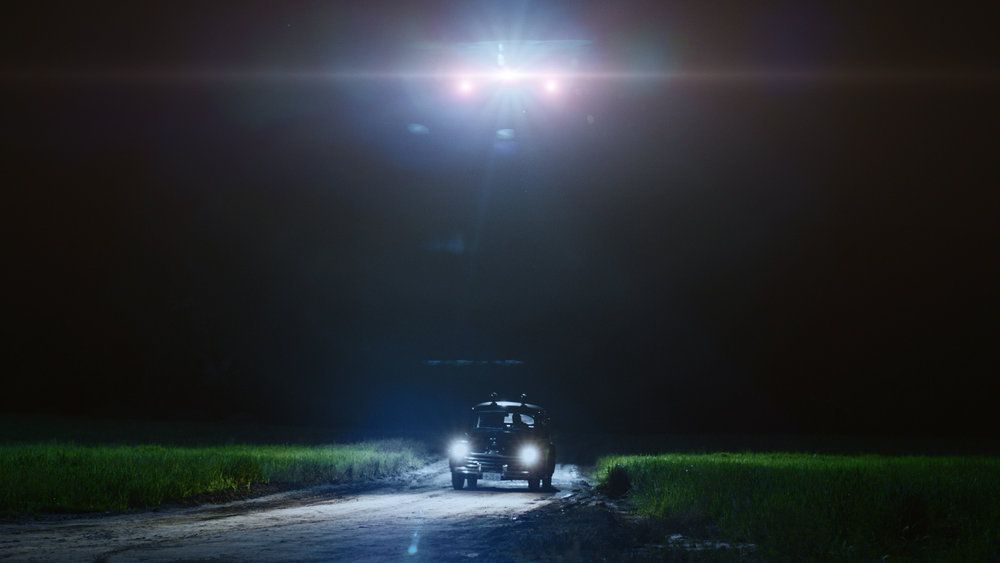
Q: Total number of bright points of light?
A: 5